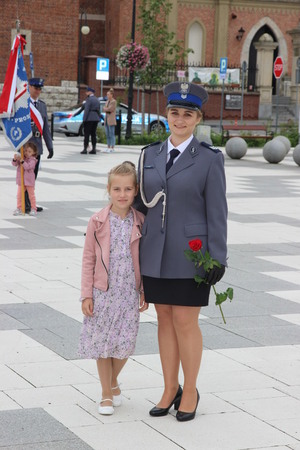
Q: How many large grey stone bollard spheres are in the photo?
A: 4